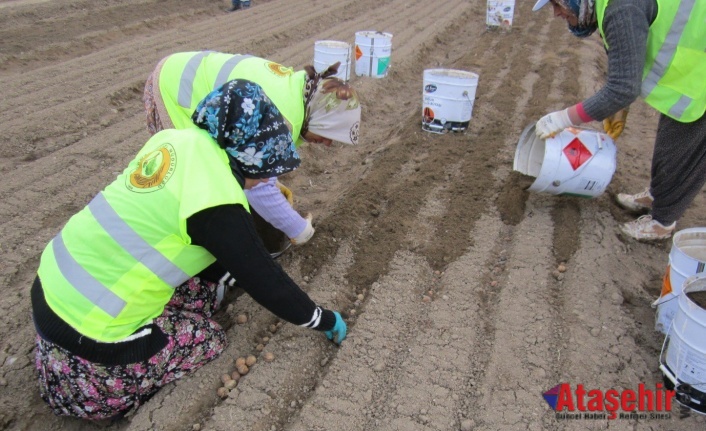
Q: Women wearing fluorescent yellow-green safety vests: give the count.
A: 3